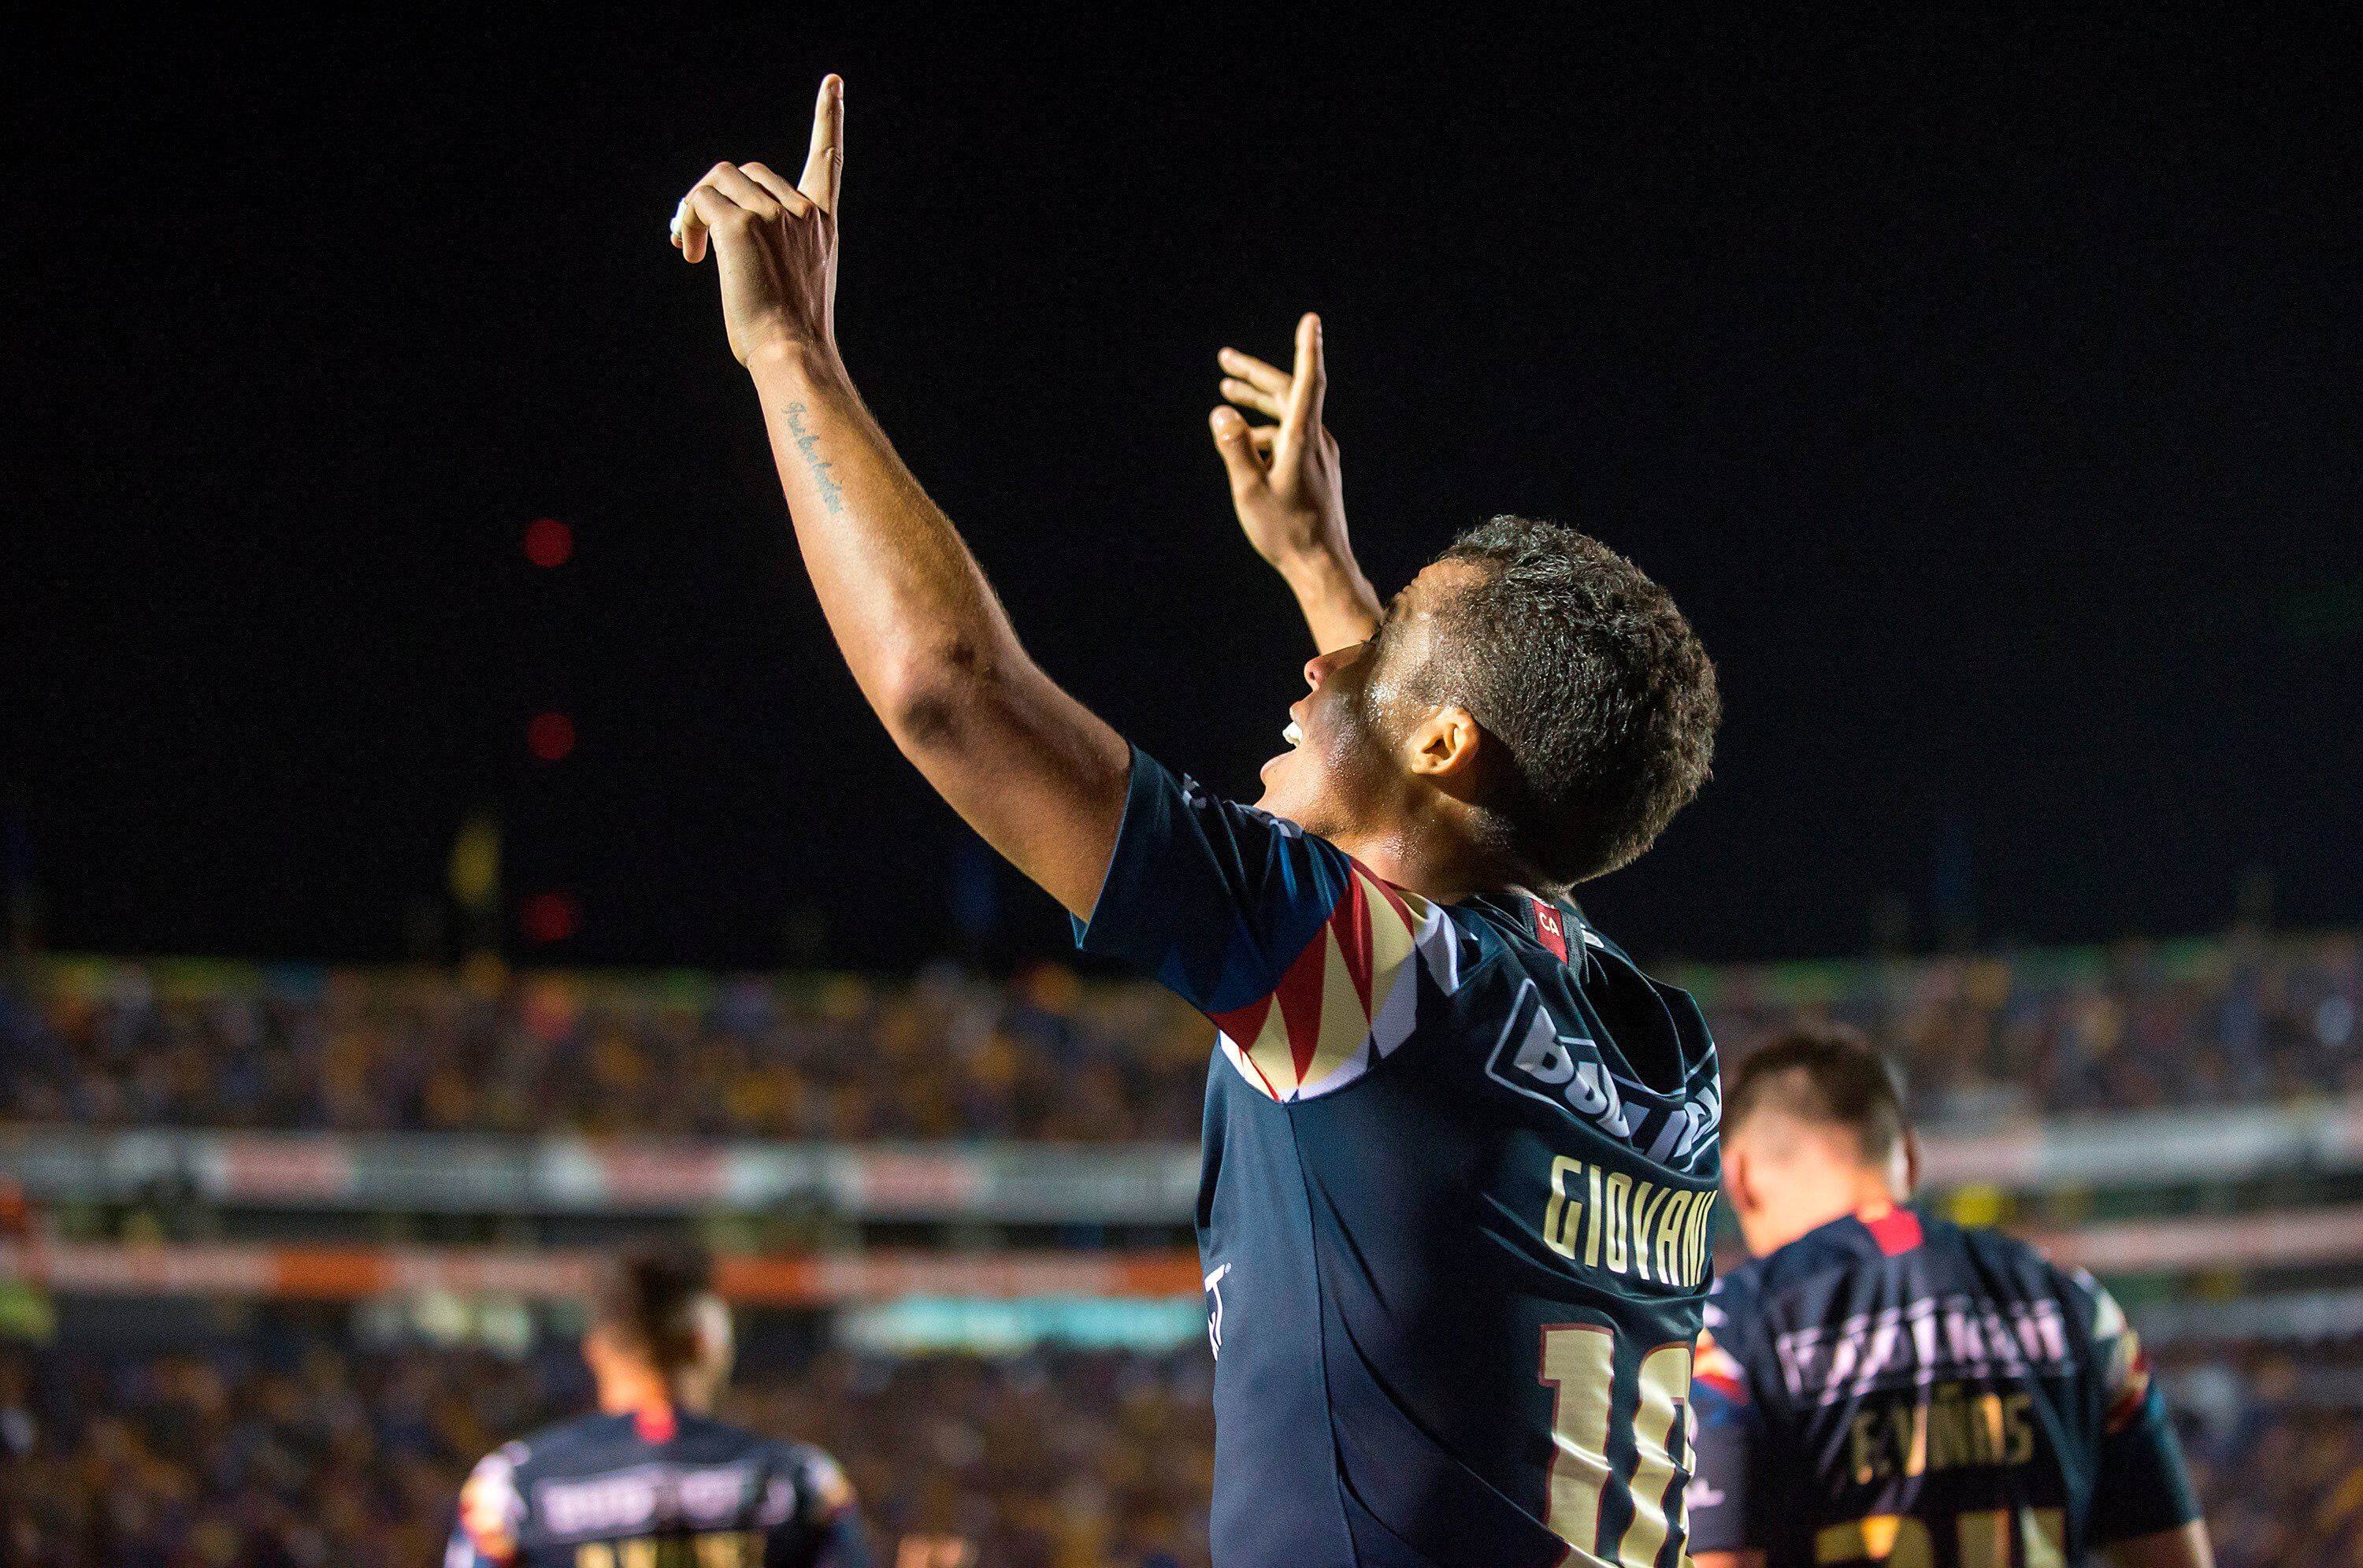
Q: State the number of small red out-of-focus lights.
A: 3